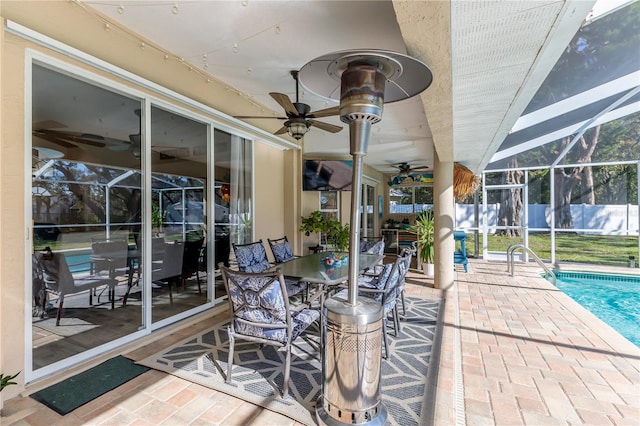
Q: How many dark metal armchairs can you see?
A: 6